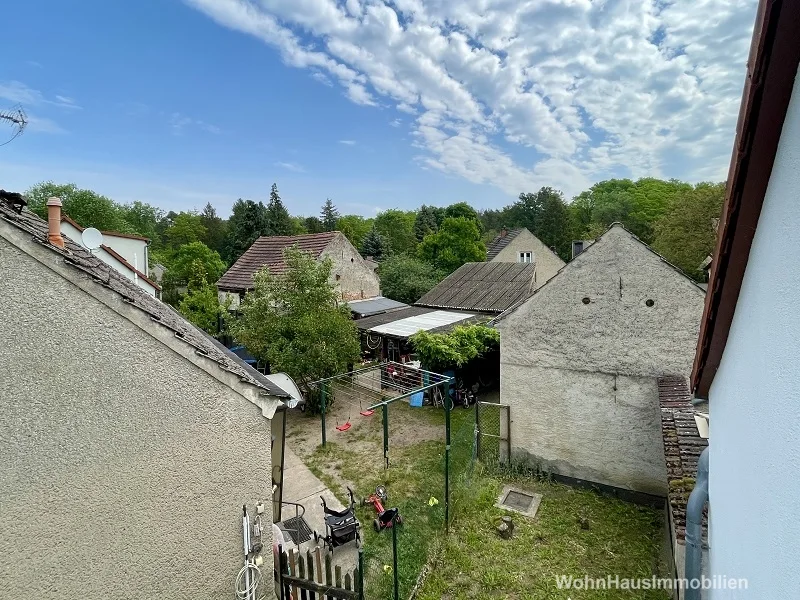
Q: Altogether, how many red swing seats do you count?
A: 2